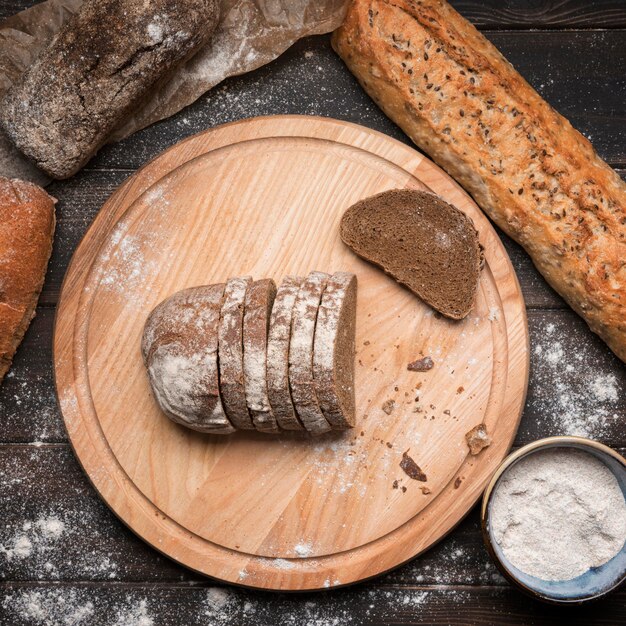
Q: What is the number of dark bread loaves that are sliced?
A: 1